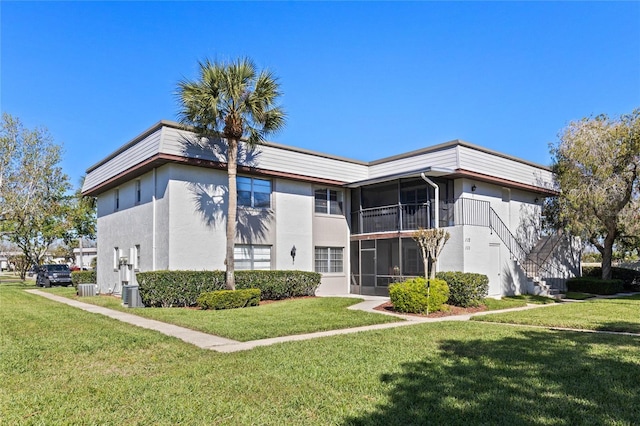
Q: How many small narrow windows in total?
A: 4